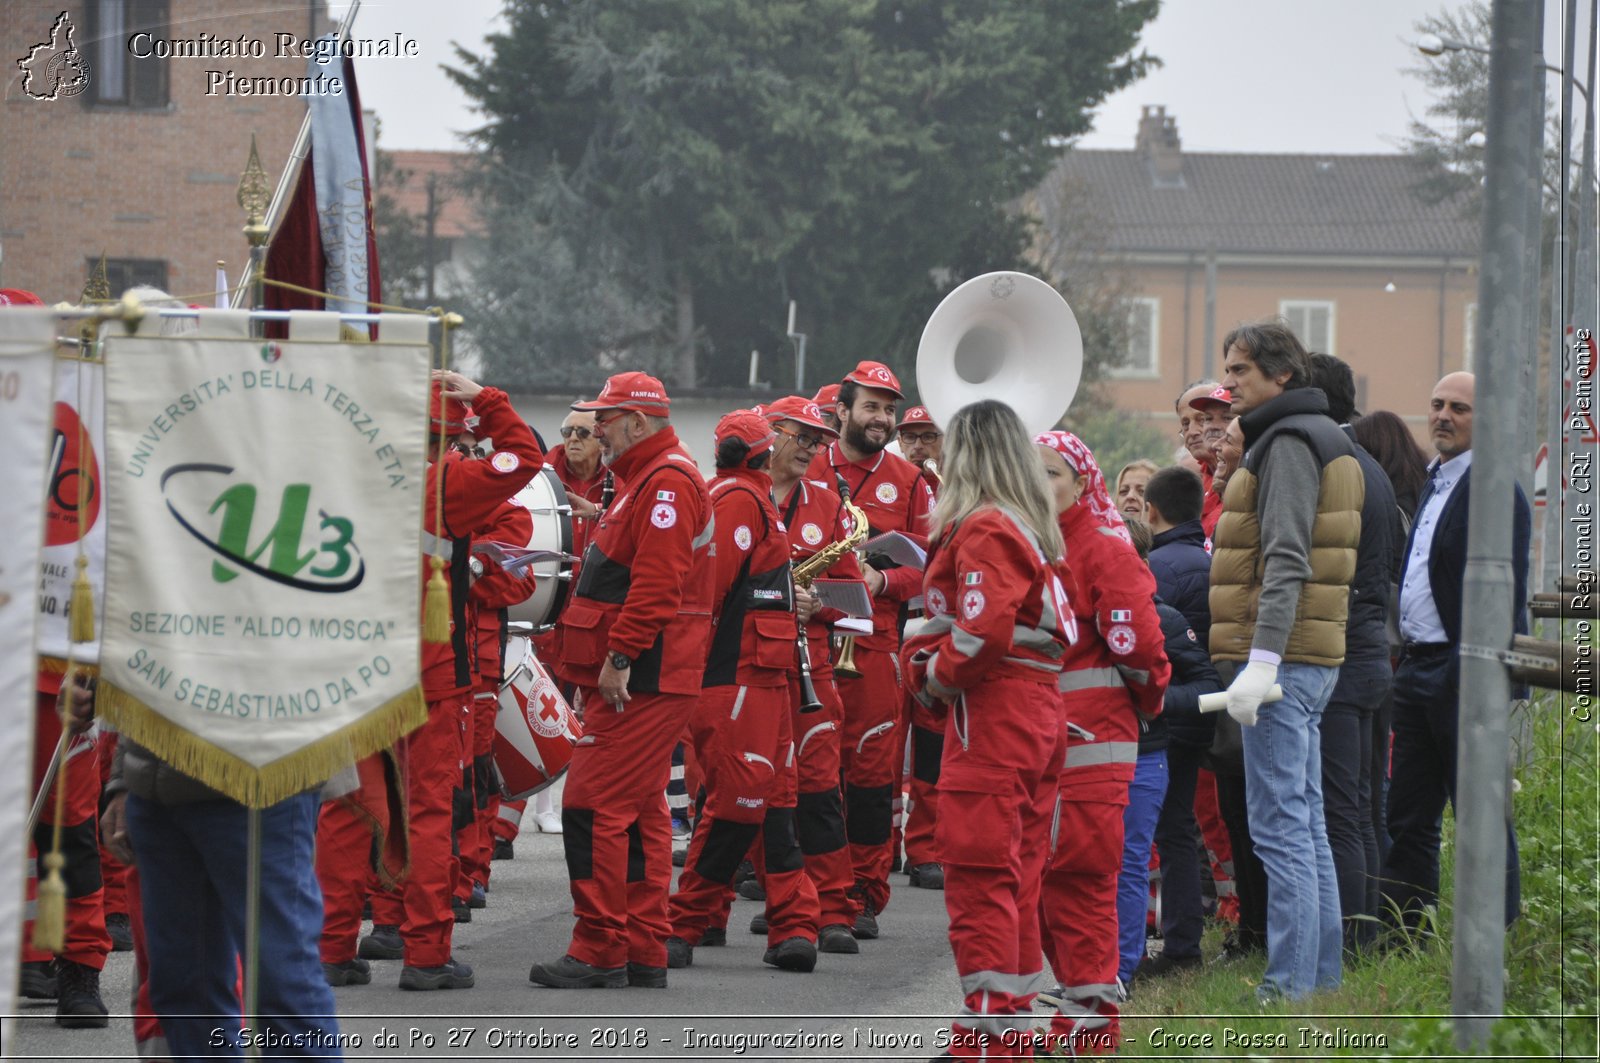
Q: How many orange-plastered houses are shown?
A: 1